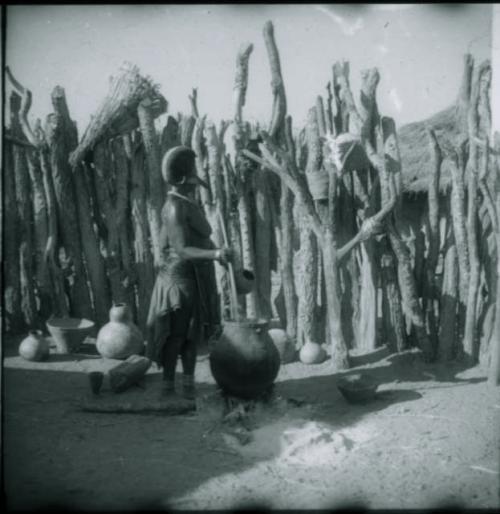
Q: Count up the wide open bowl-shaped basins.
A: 2